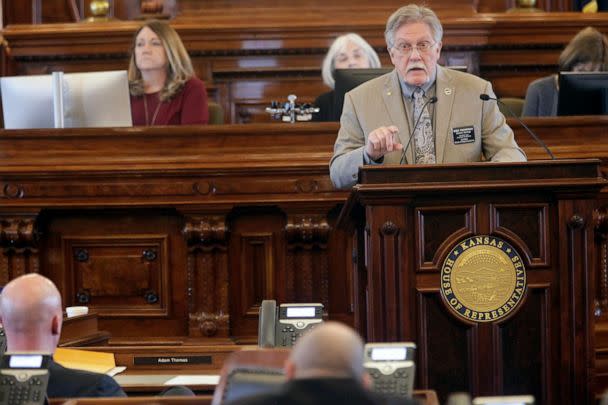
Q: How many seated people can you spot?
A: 5